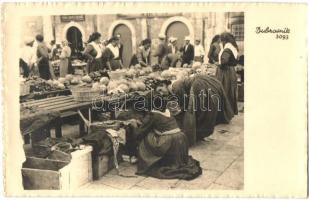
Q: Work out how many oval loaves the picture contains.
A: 0